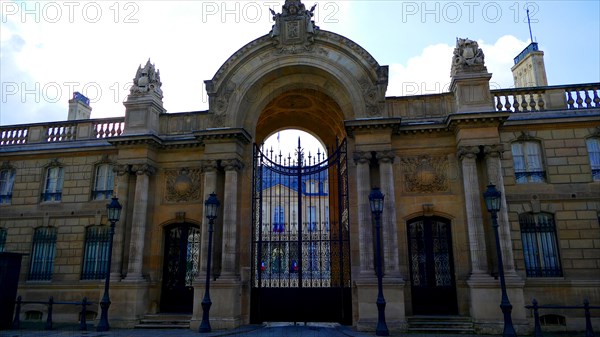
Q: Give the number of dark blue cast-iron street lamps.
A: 4